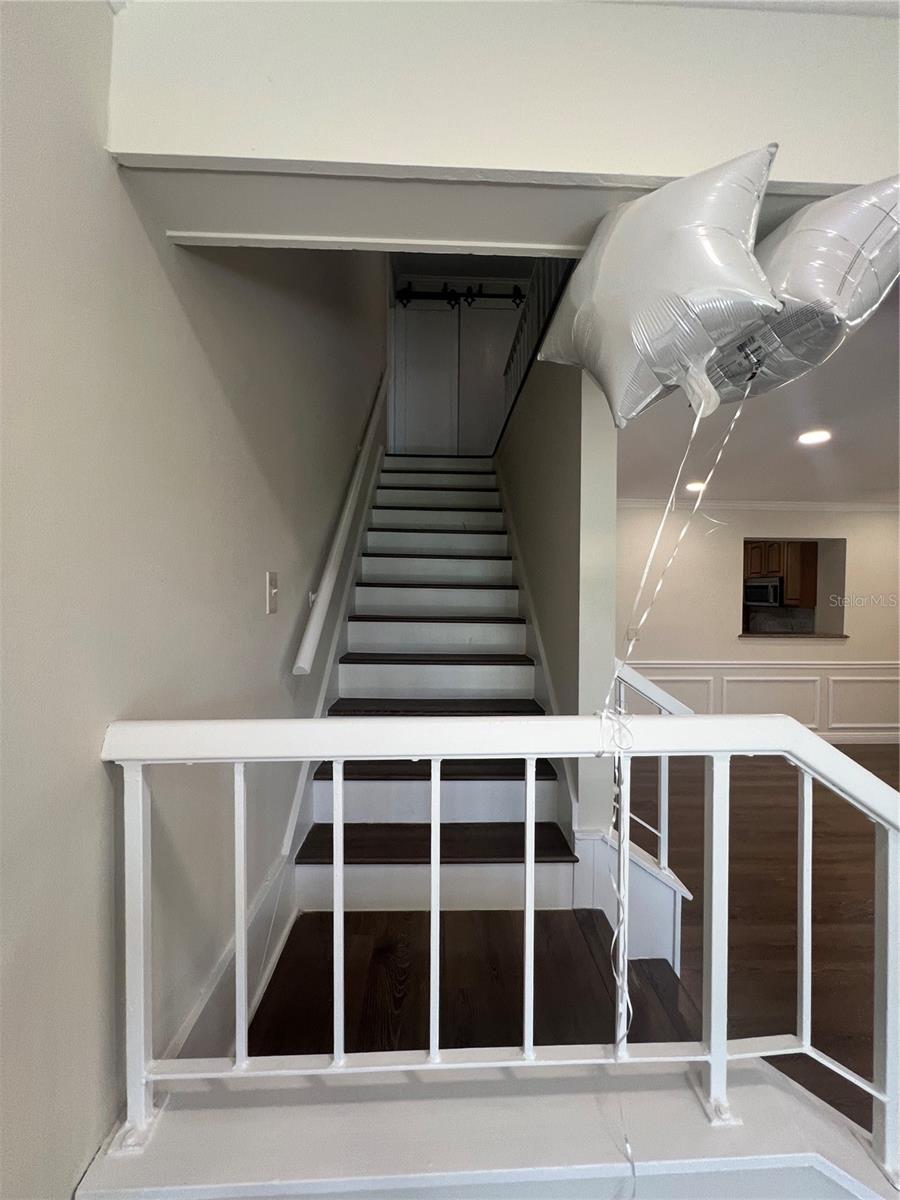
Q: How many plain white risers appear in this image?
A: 11